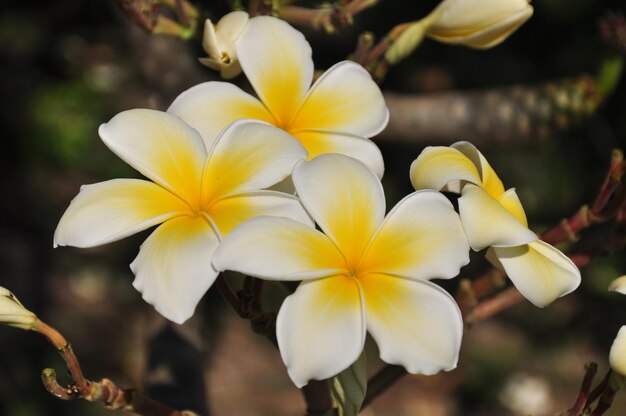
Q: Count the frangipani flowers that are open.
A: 4